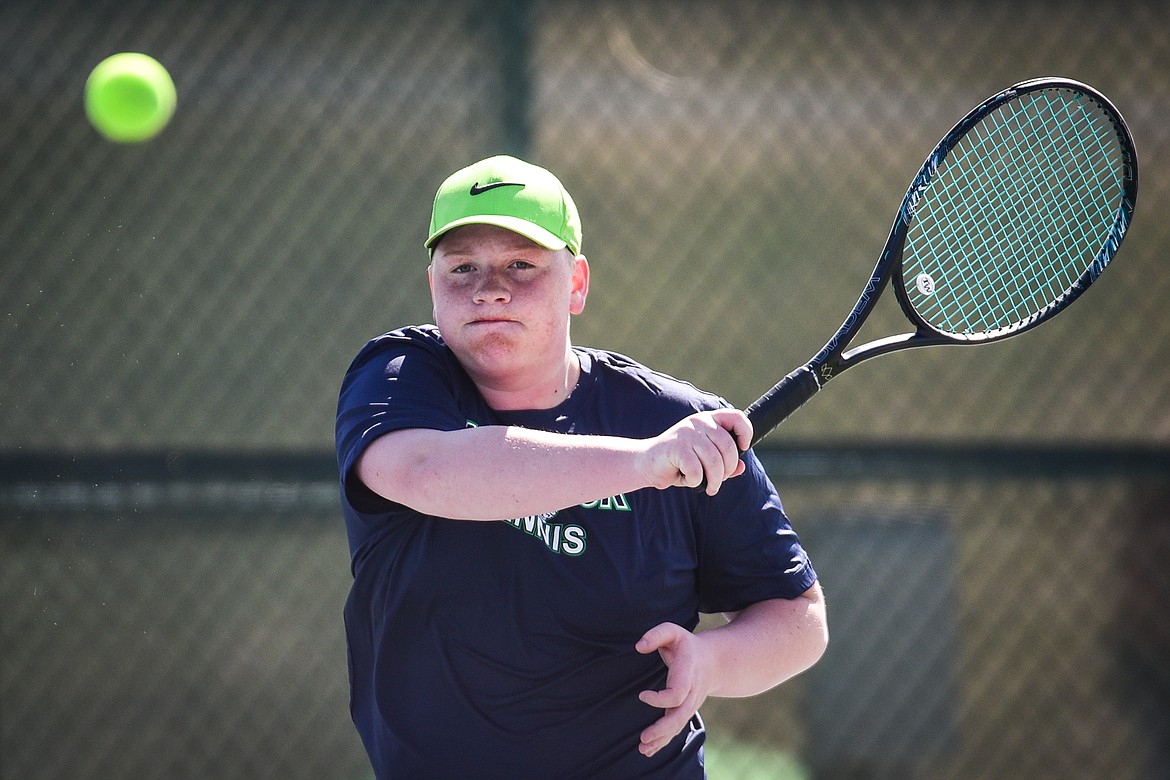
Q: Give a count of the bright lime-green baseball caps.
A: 1